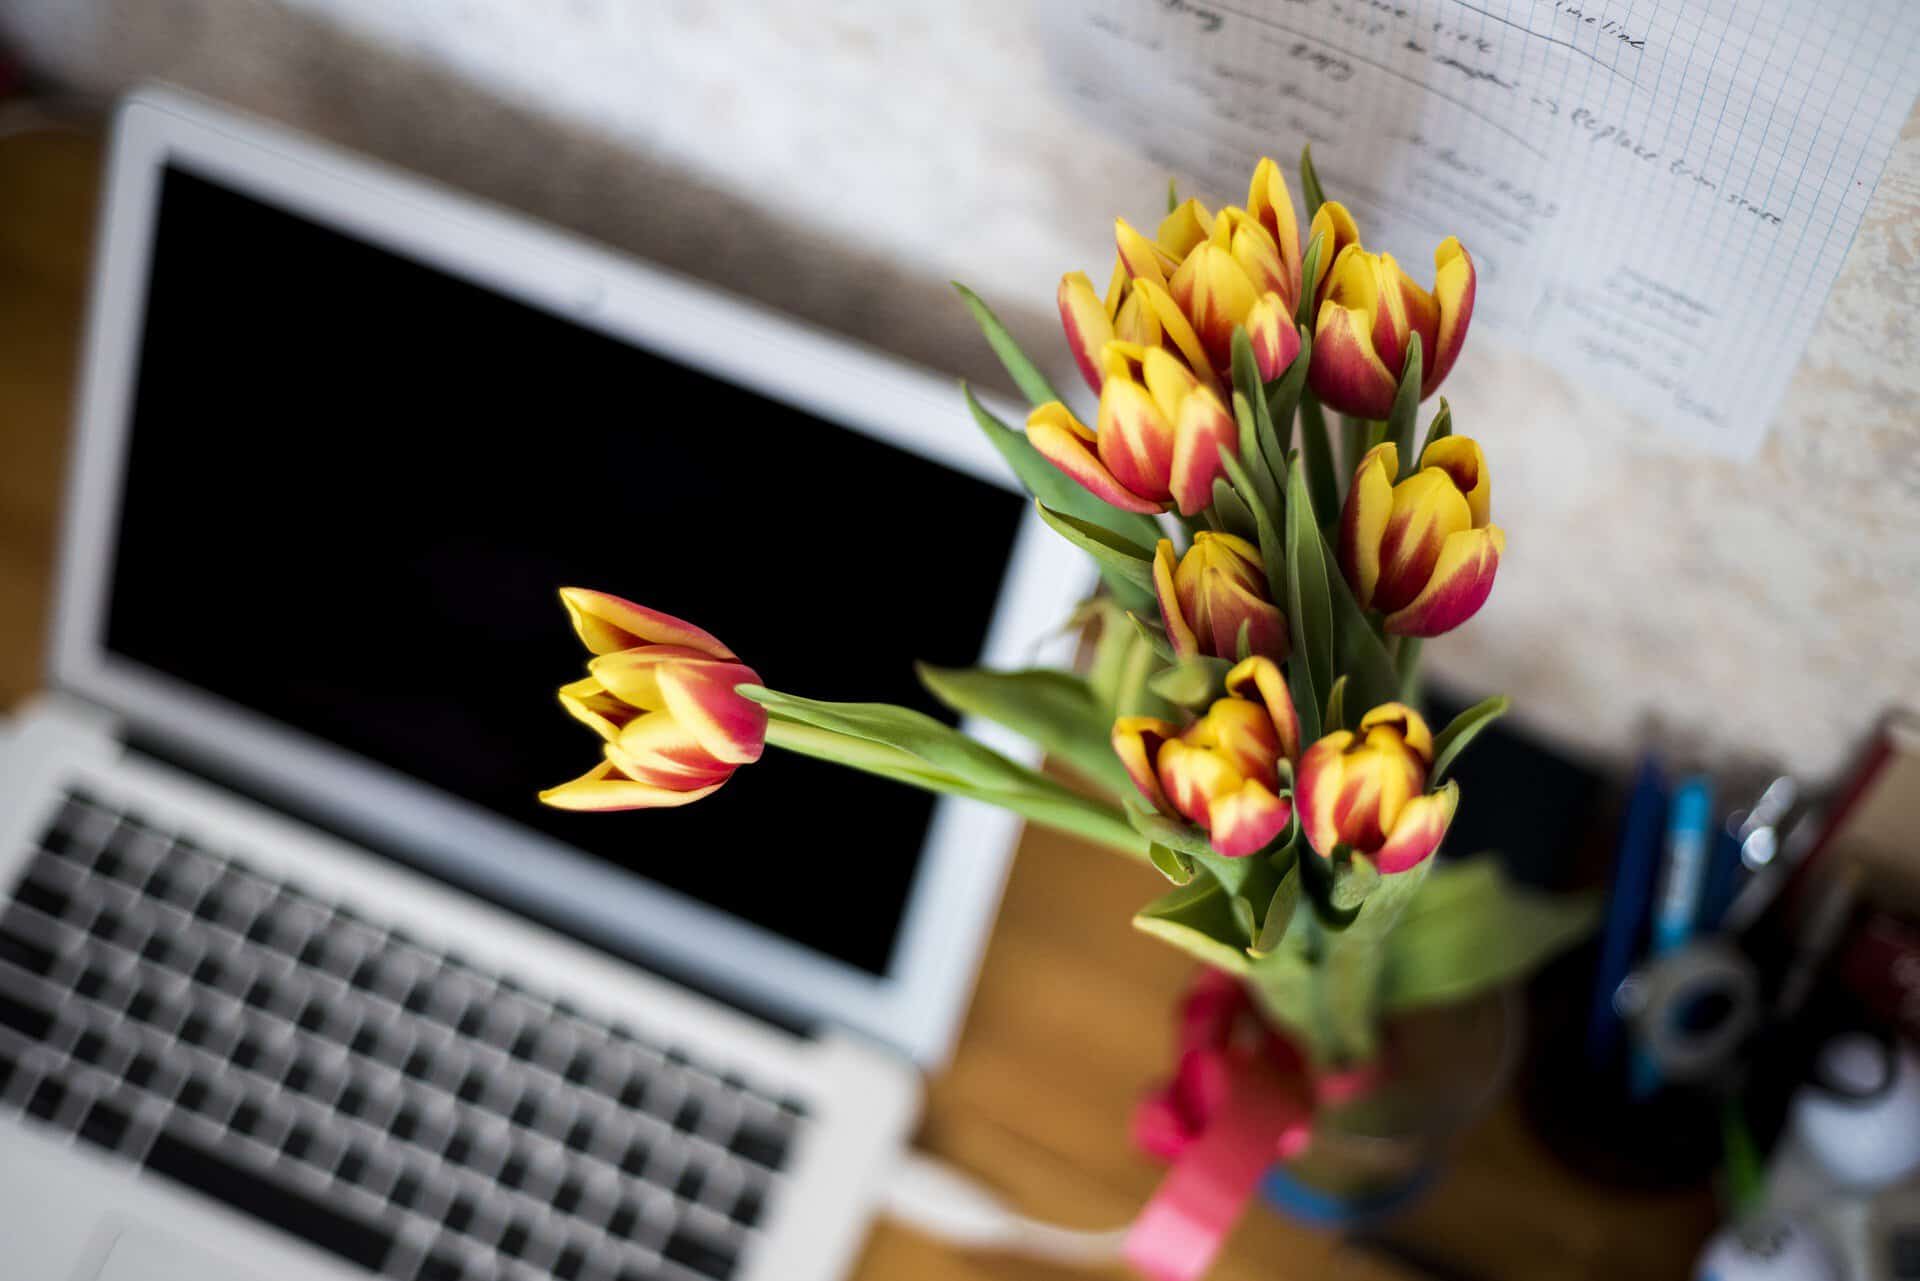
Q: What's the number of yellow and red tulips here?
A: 9